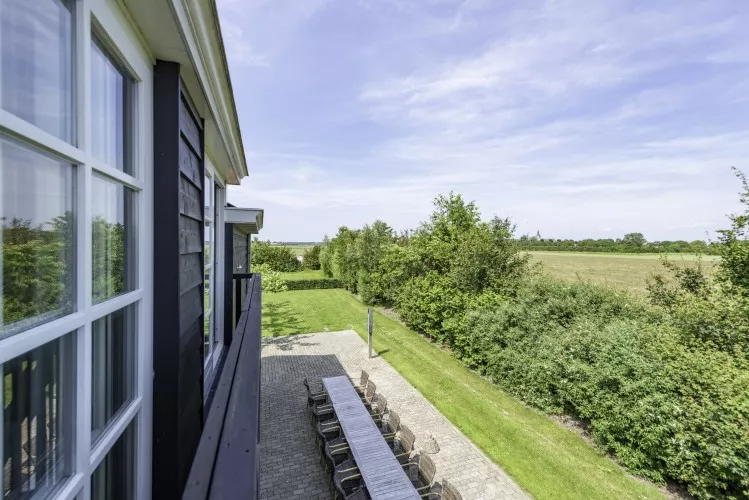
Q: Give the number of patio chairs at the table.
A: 14